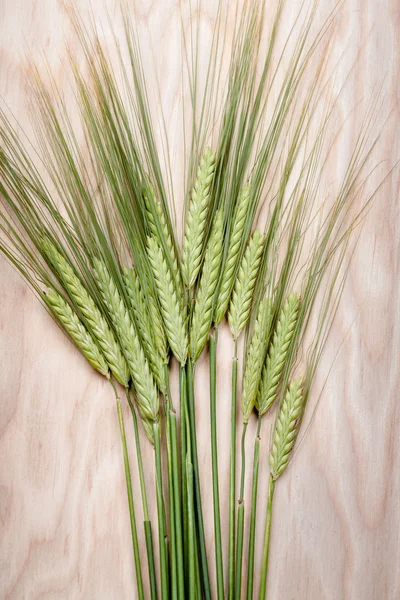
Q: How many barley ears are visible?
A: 15